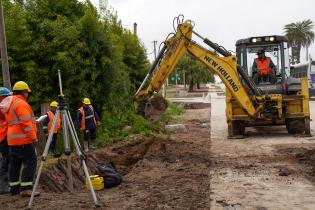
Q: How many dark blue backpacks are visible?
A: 1